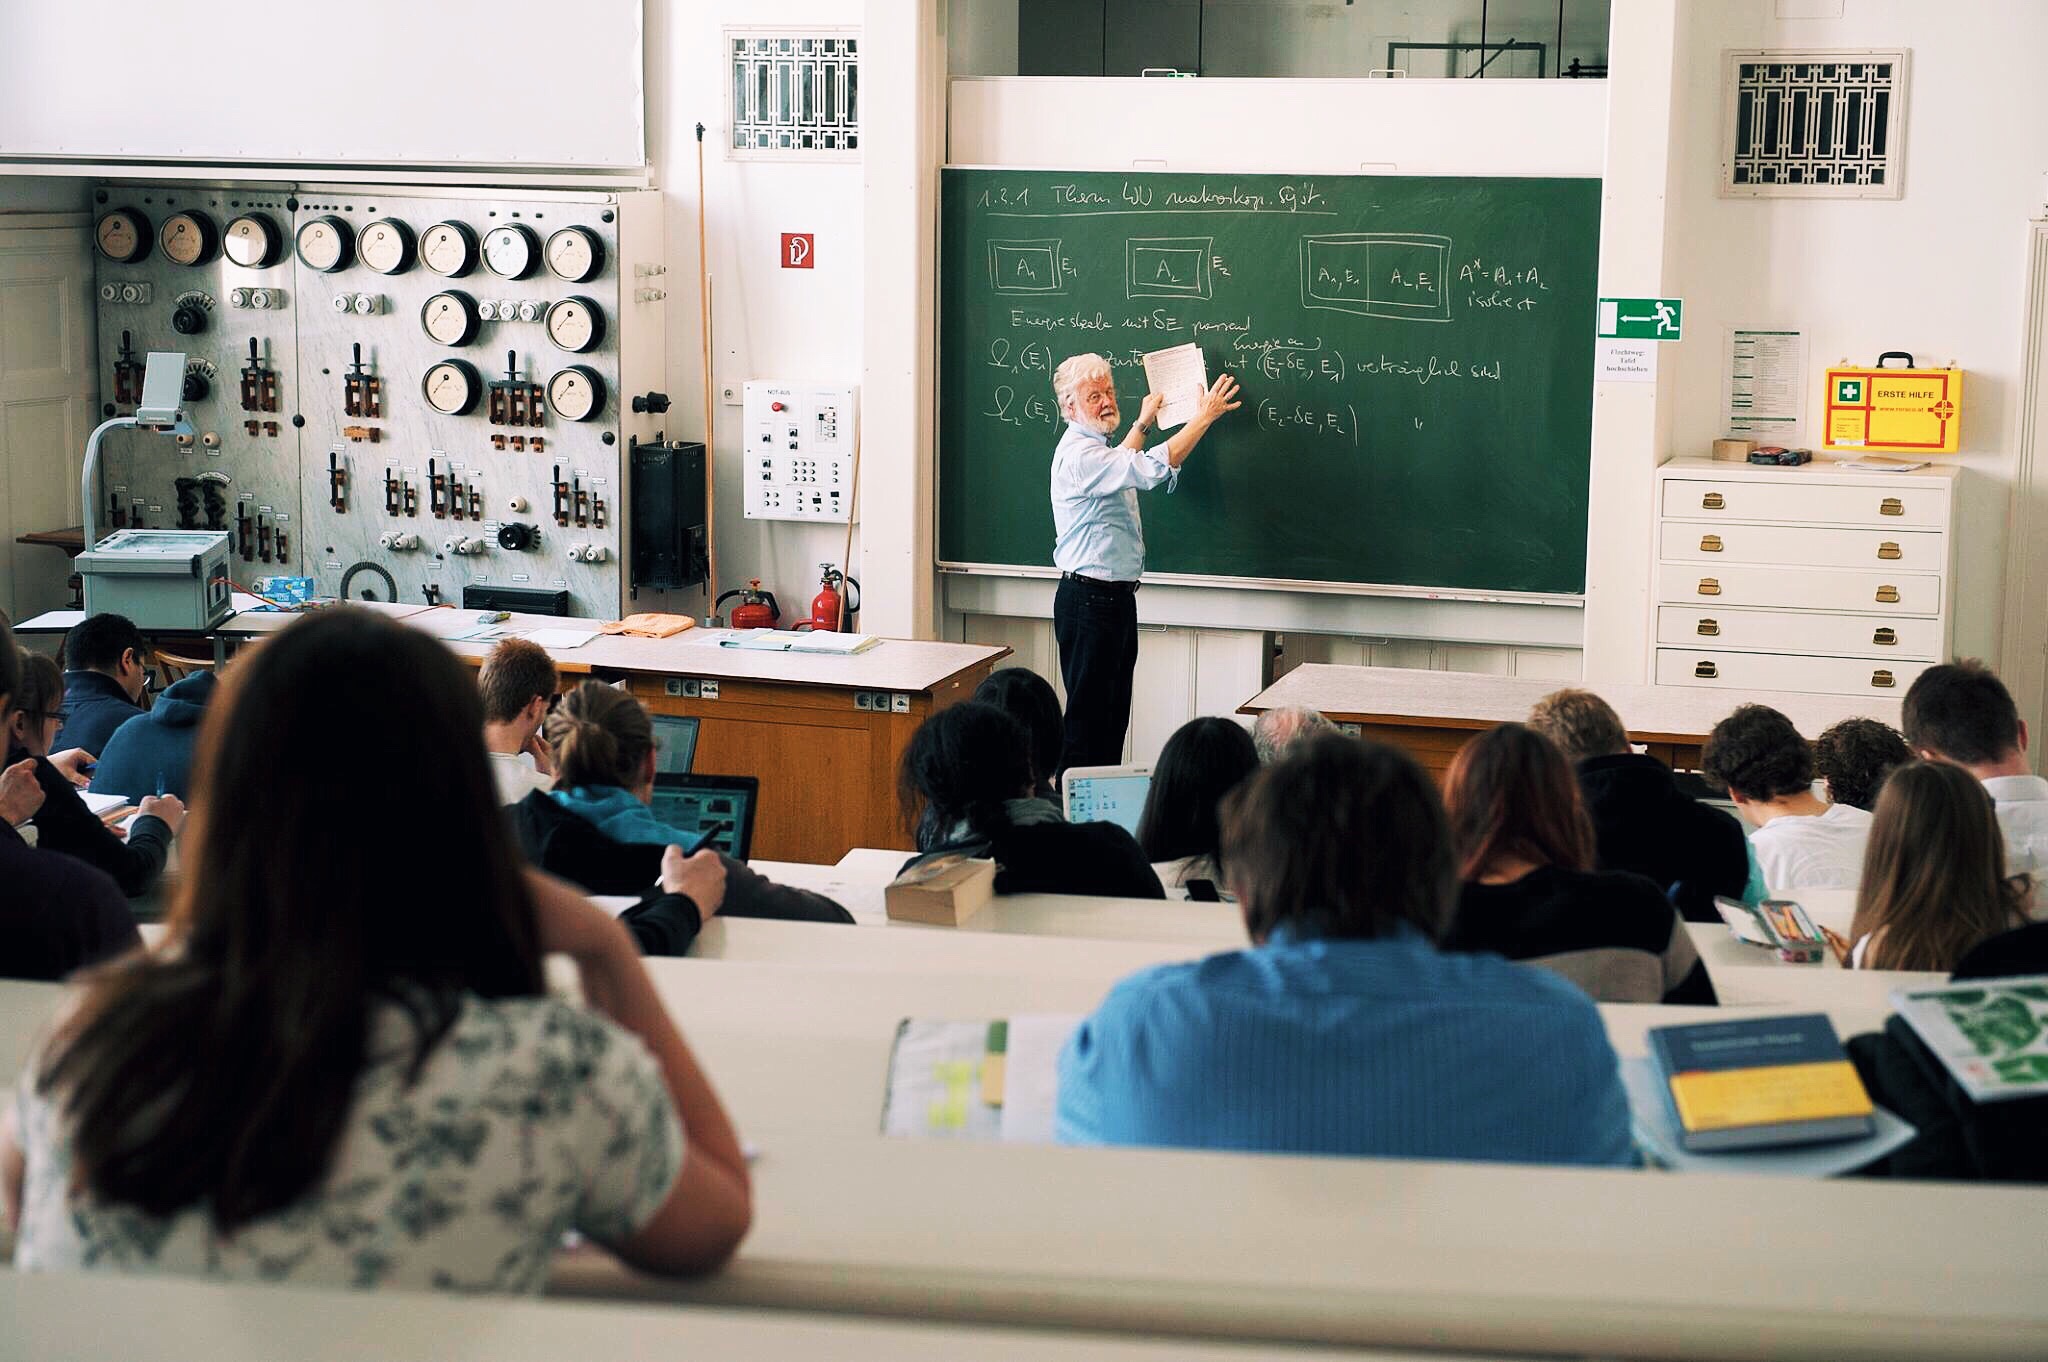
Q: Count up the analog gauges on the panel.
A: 12